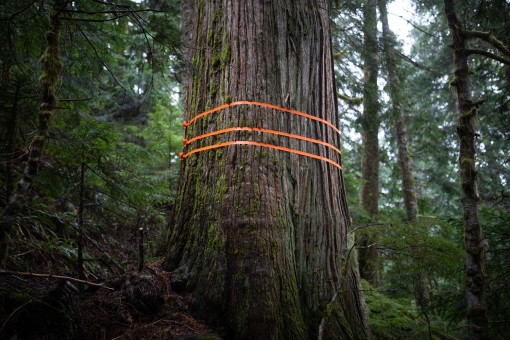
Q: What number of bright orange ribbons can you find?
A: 3